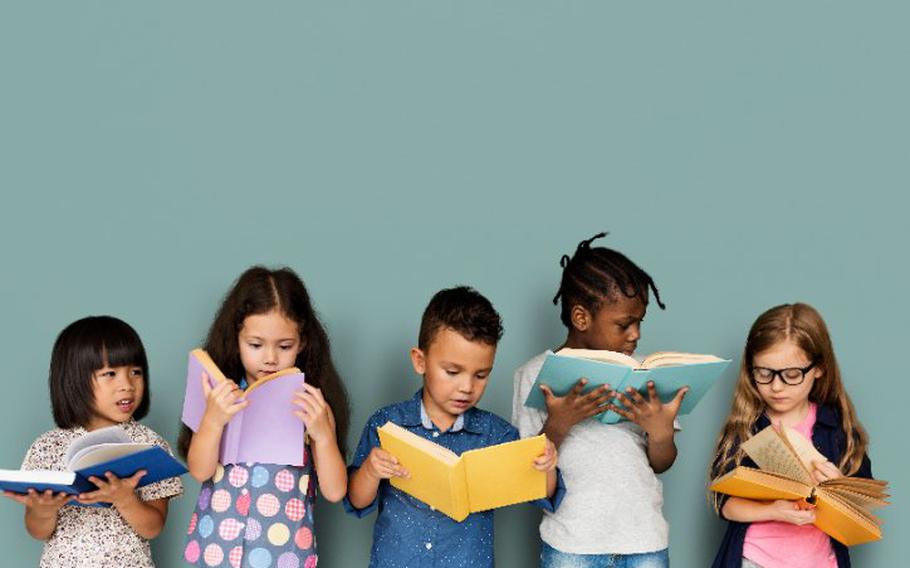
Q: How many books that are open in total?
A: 5